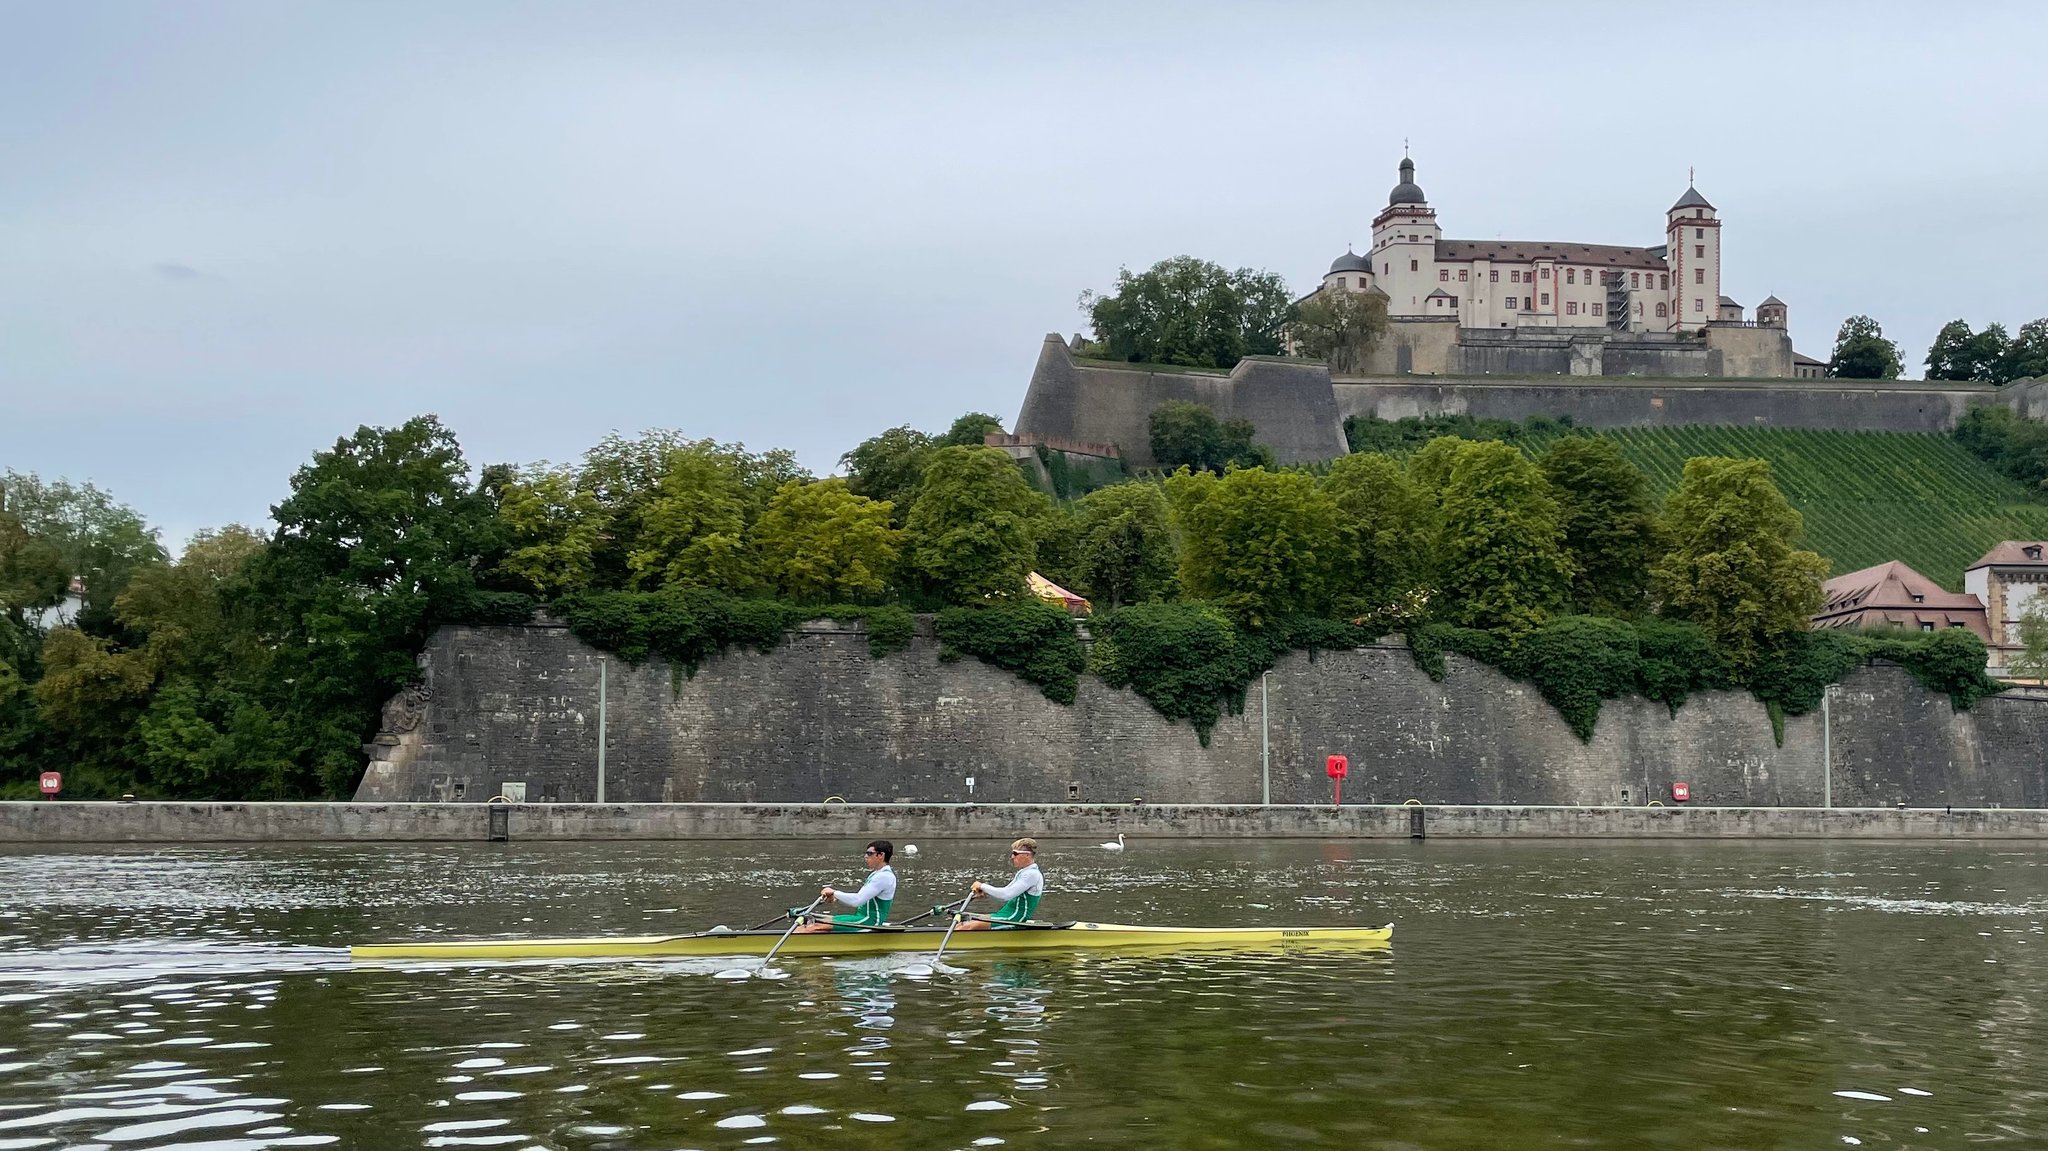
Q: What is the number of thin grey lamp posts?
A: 3